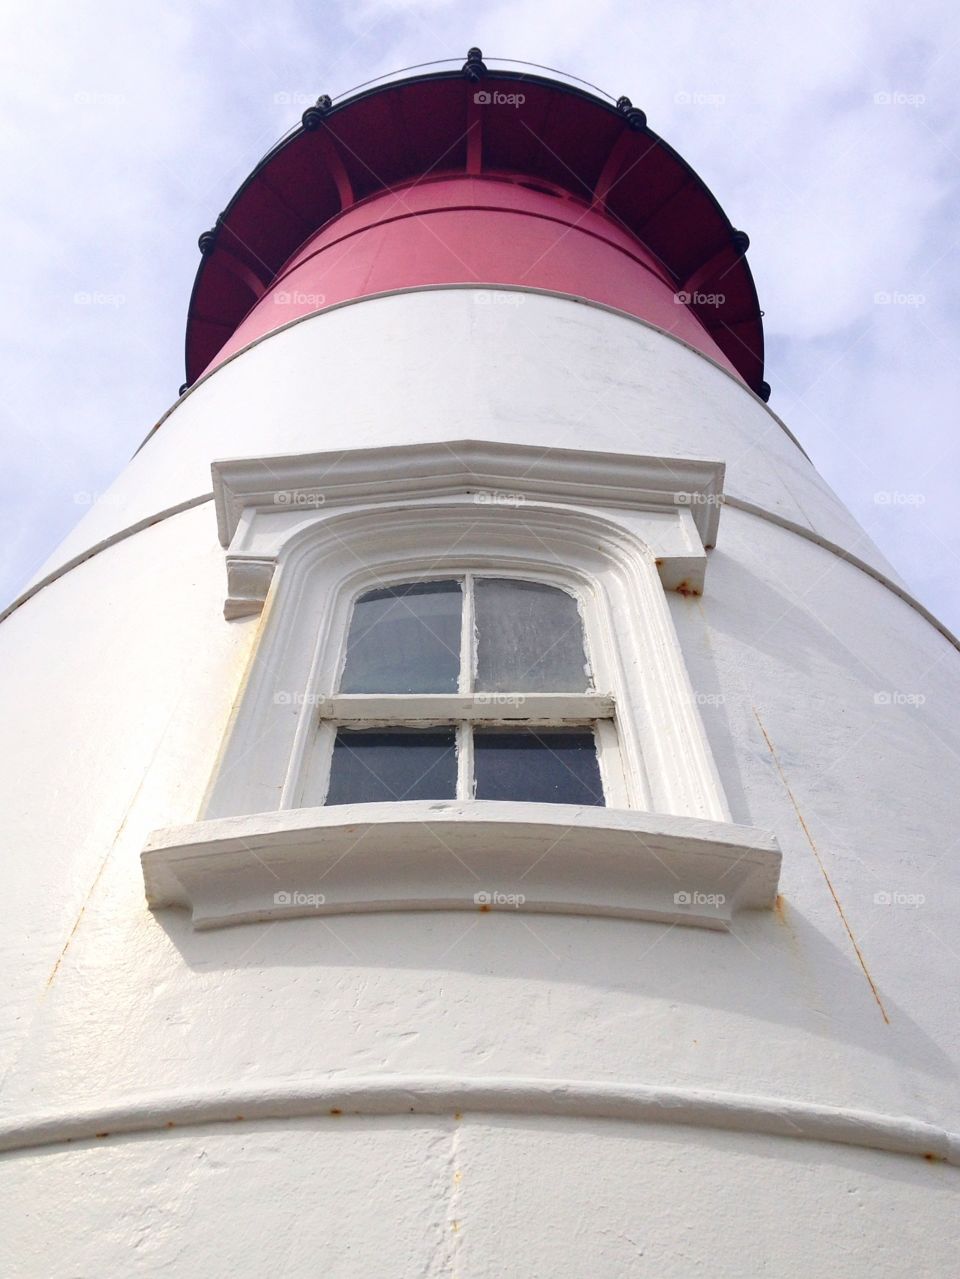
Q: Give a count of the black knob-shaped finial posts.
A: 7